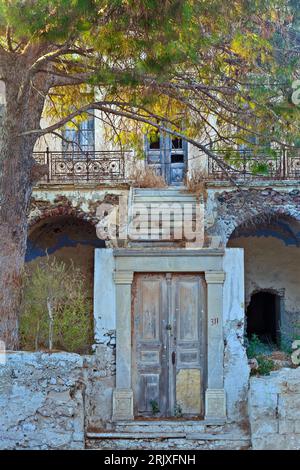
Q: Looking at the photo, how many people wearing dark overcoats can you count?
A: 0